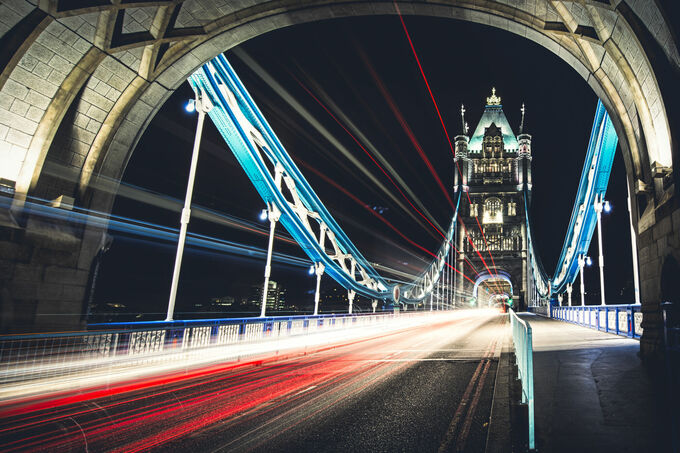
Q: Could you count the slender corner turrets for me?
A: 2